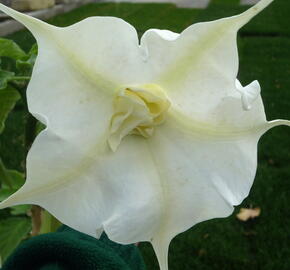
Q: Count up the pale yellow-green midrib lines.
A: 5